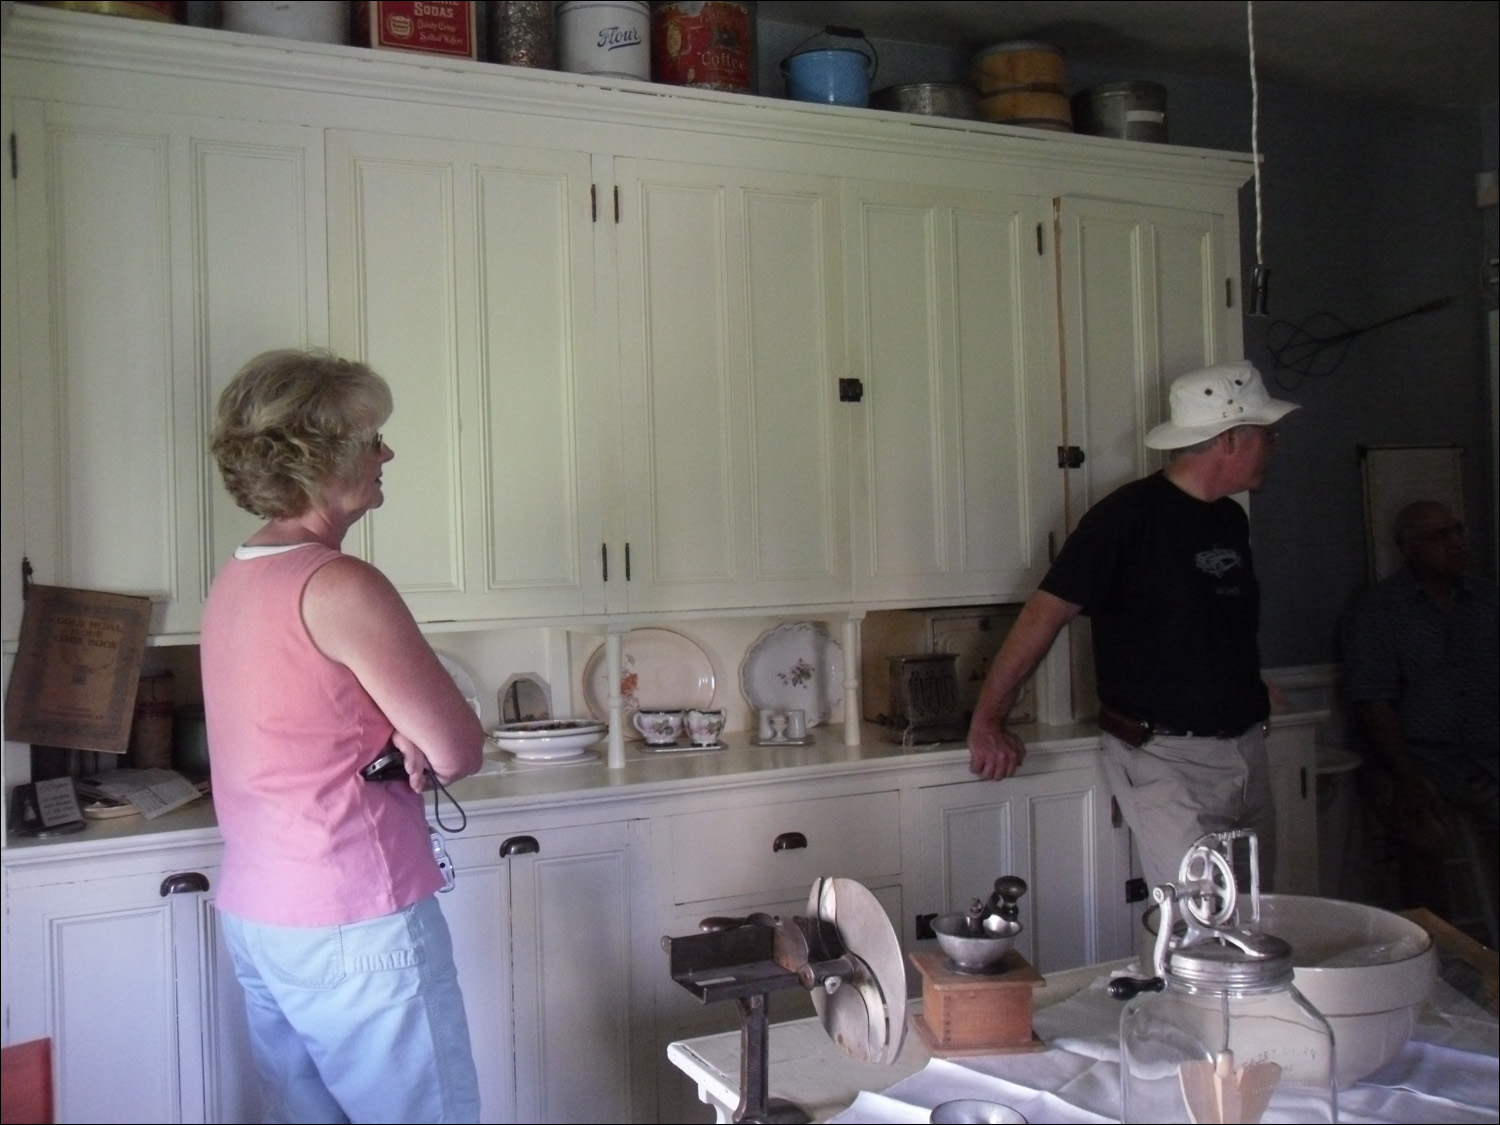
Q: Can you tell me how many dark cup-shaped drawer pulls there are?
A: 3